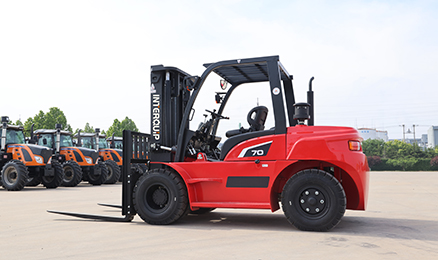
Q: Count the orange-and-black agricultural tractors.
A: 4